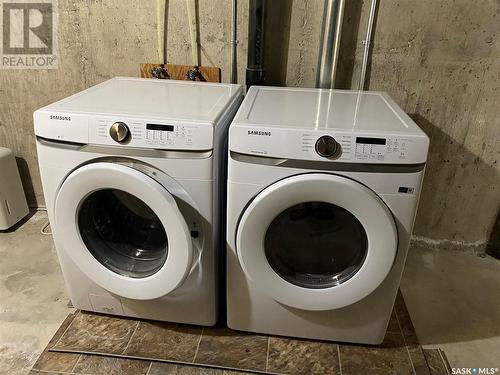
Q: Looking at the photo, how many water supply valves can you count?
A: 2